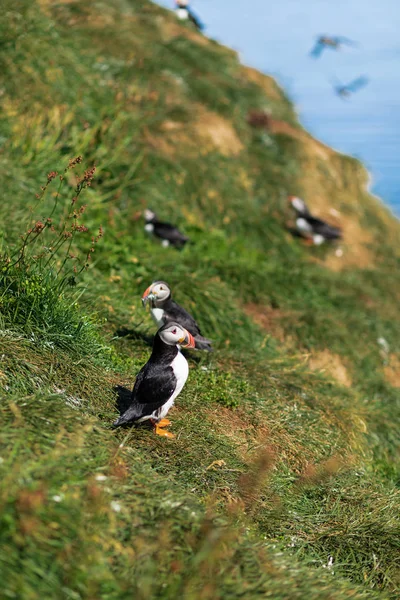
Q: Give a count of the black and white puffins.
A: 5